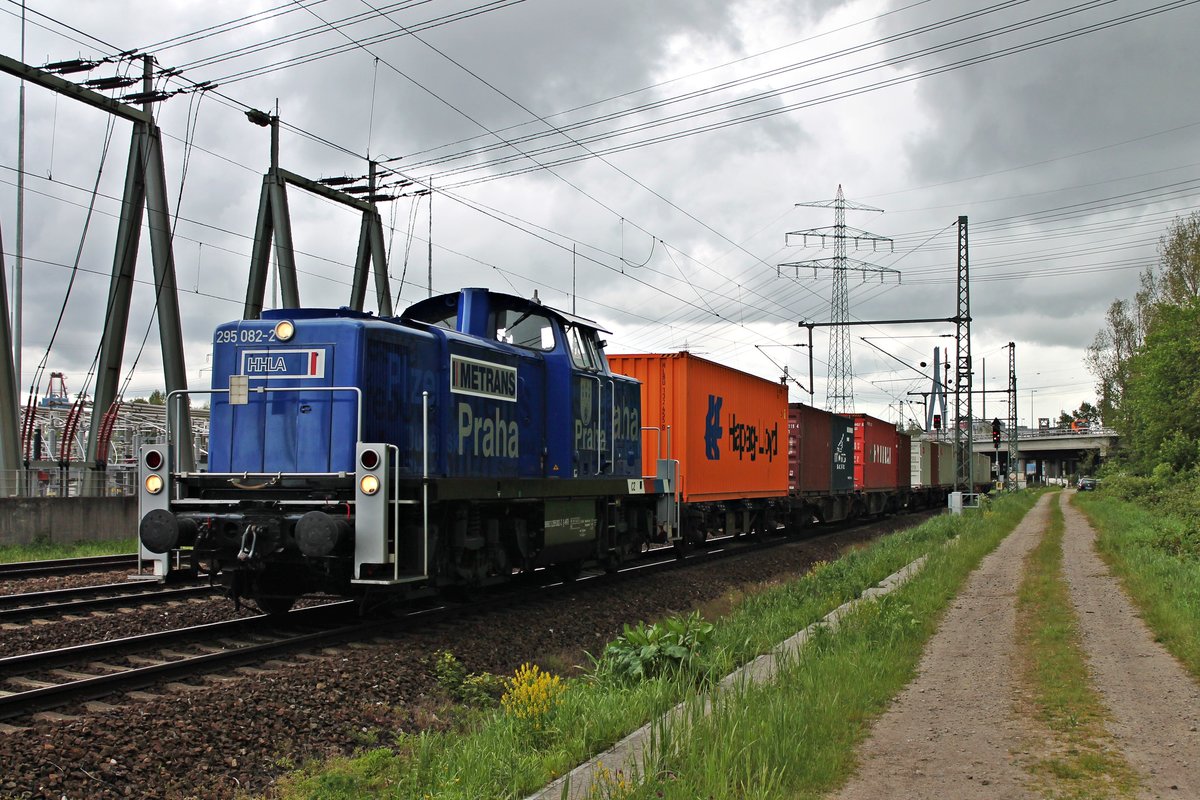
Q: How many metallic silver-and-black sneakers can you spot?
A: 0